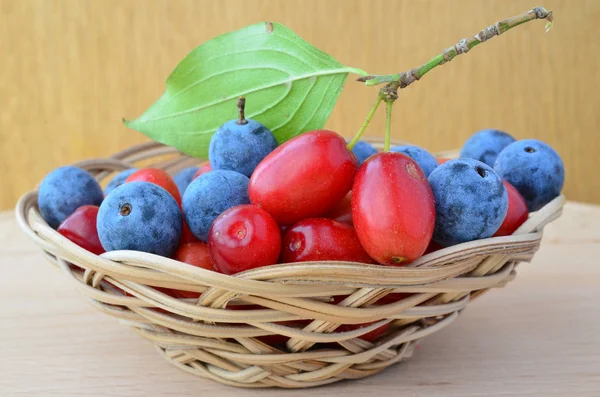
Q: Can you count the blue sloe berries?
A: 11